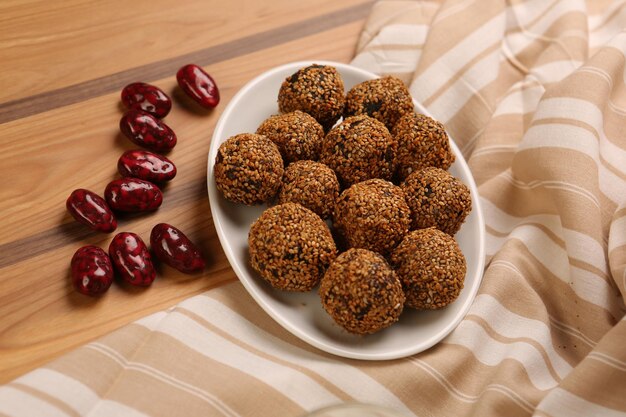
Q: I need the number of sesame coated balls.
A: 12